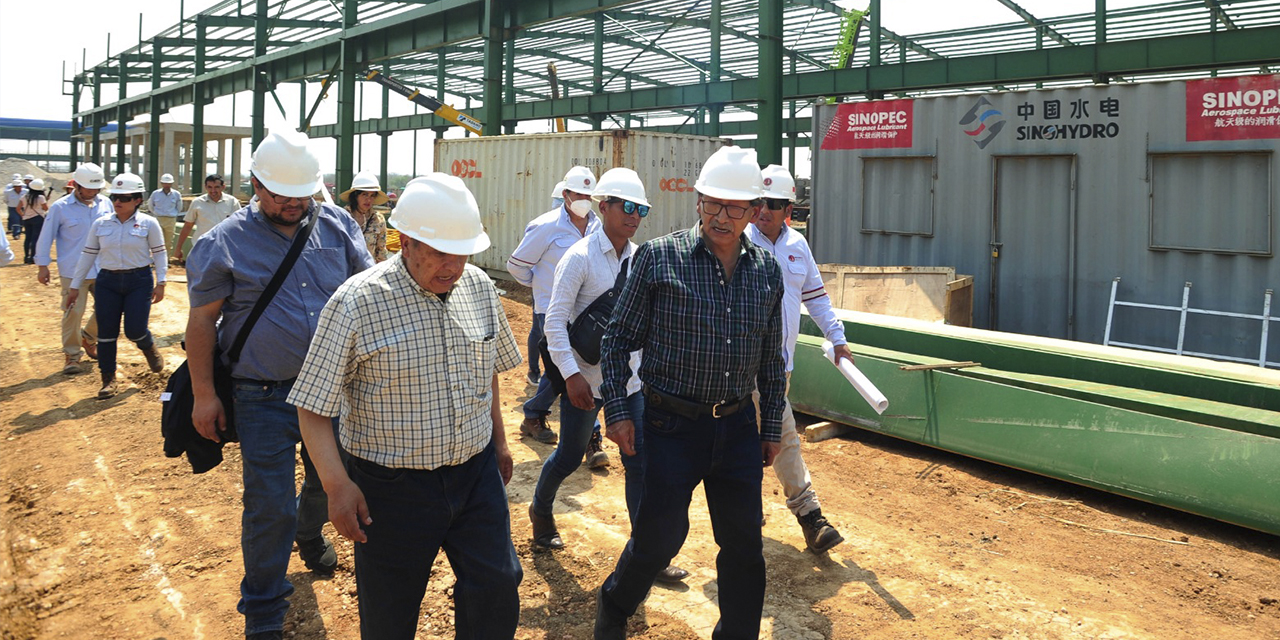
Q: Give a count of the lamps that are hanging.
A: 0